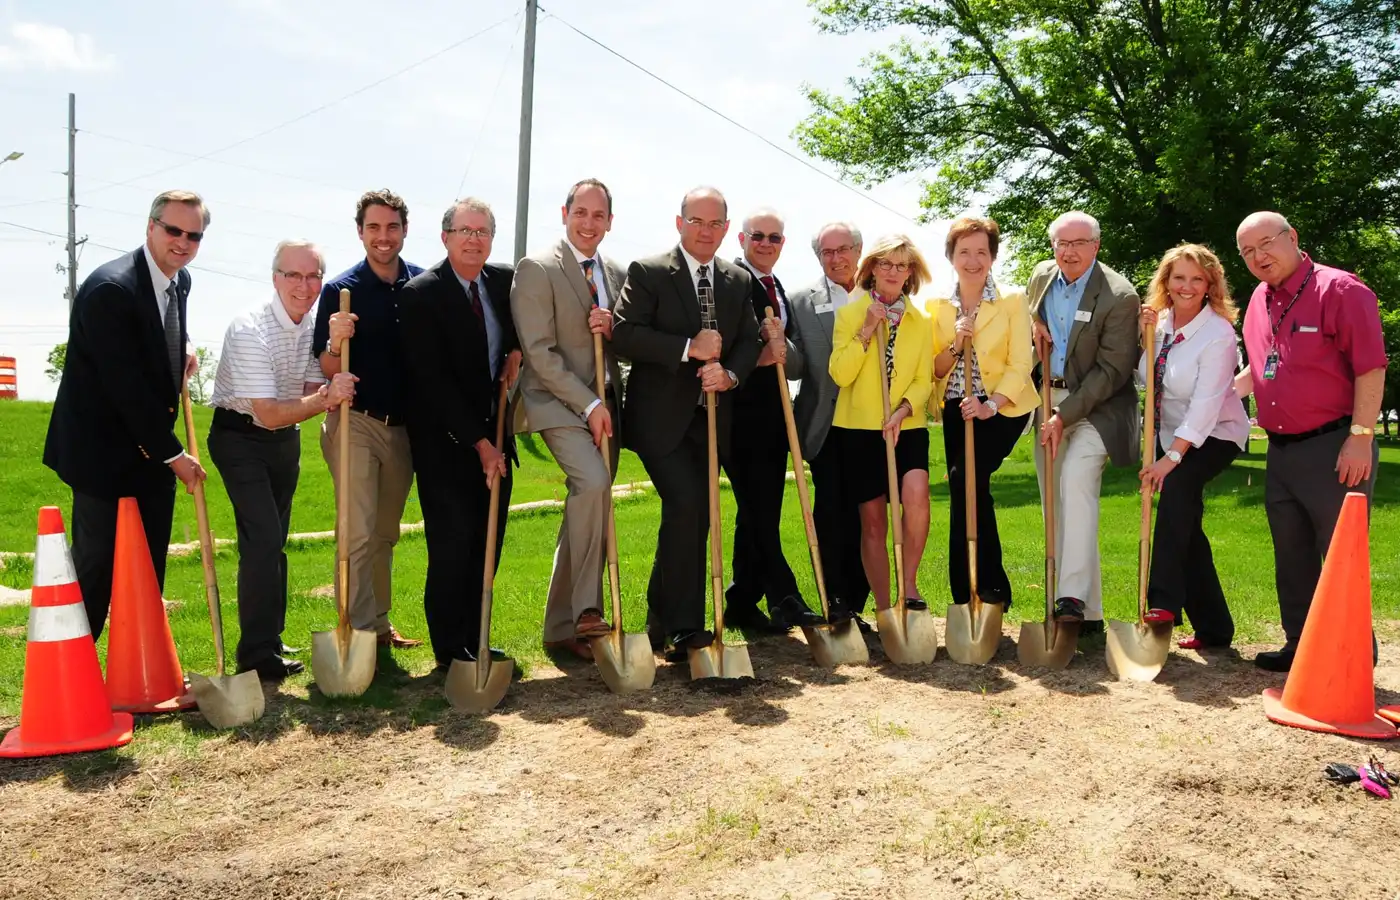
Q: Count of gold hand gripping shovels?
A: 10